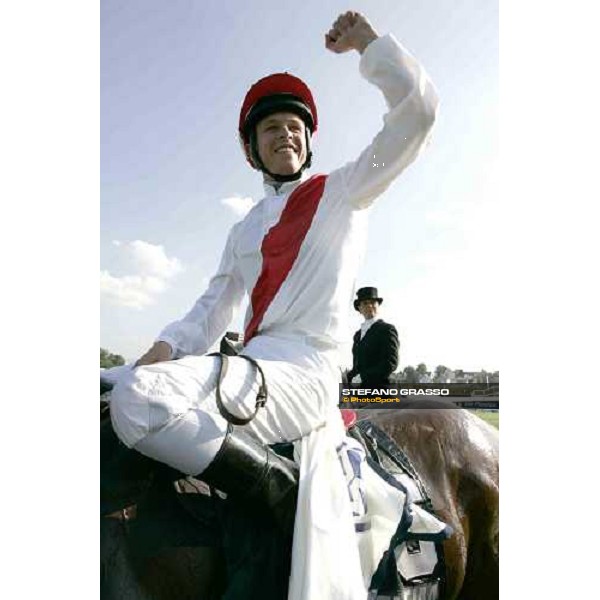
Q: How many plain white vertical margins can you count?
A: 2